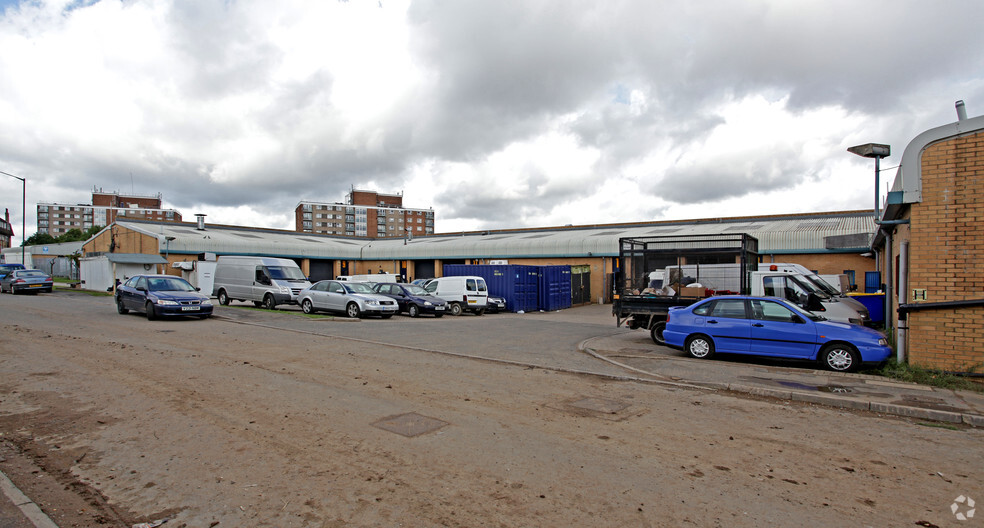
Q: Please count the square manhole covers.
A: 2